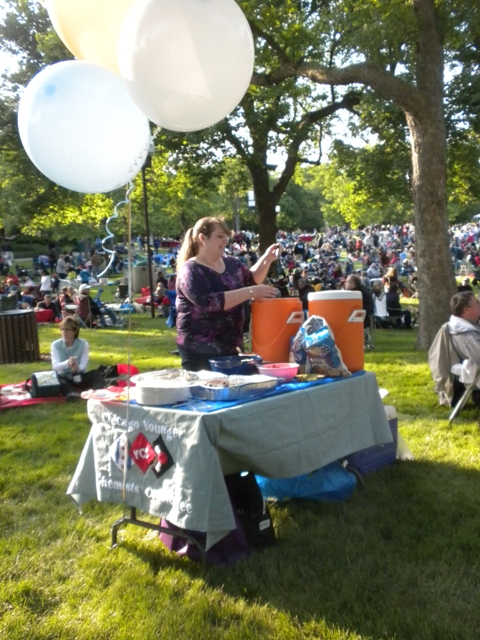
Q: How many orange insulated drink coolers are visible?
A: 2